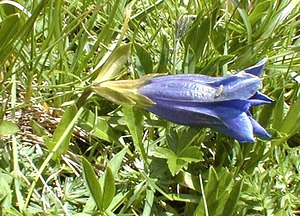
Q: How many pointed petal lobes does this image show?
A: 5